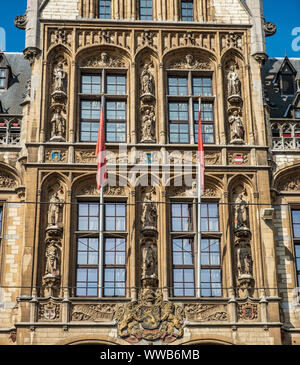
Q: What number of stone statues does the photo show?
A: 12